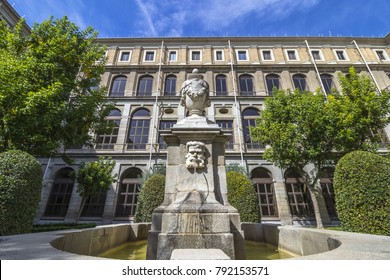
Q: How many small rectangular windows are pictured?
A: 12